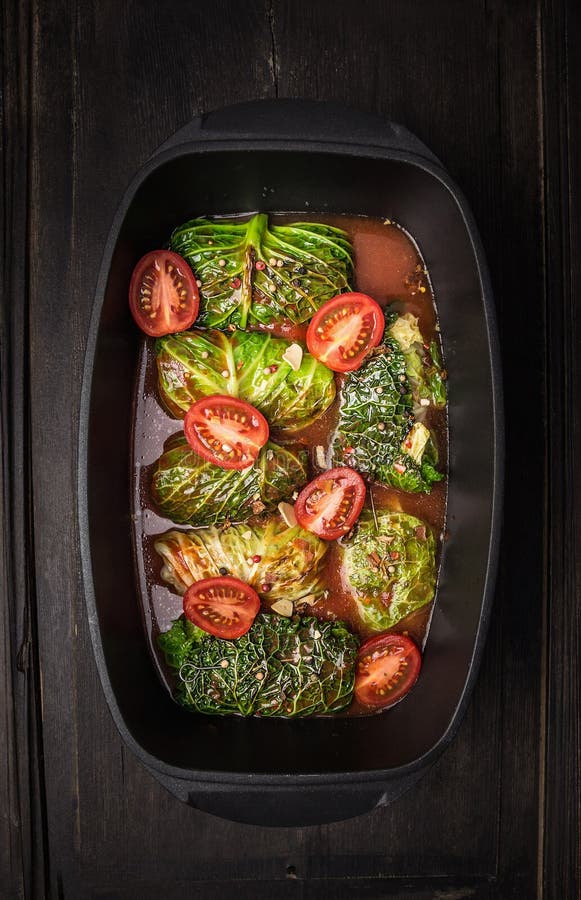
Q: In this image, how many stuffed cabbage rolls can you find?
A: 7